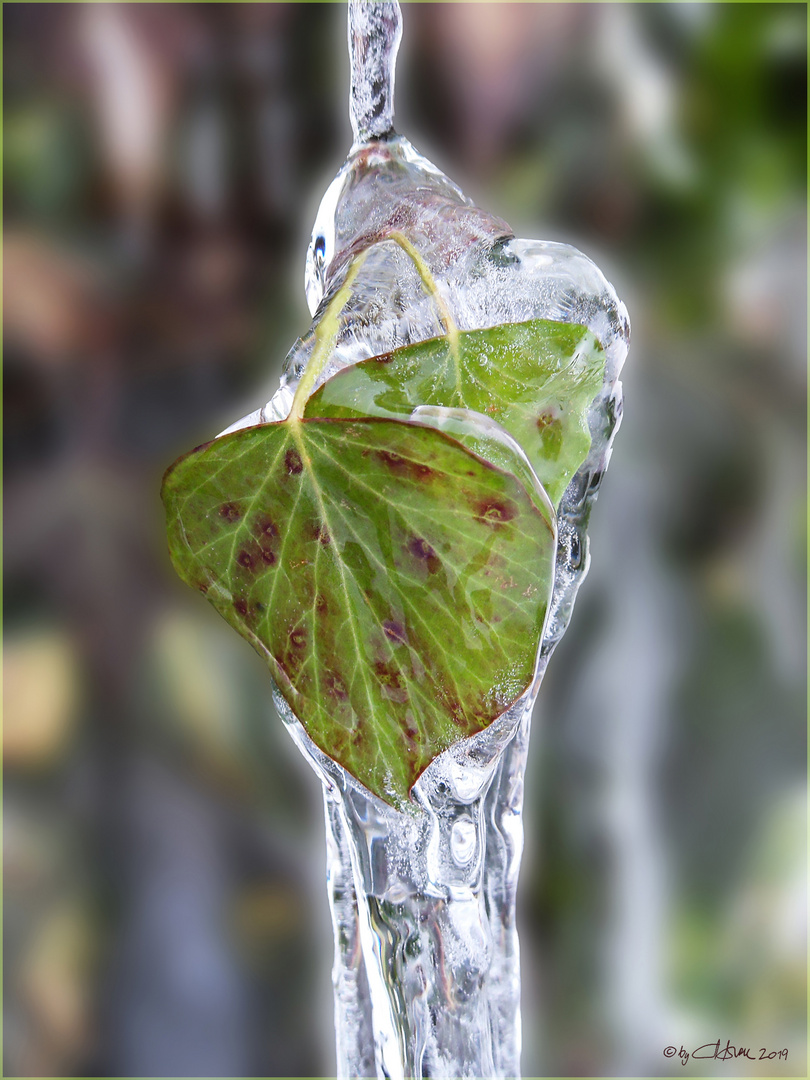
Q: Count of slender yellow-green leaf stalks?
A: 2